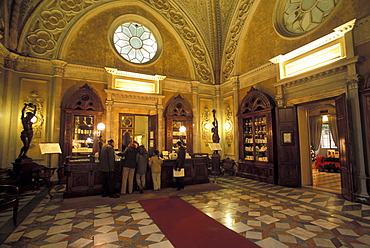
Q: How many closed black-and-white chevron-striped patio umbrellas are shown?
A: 0